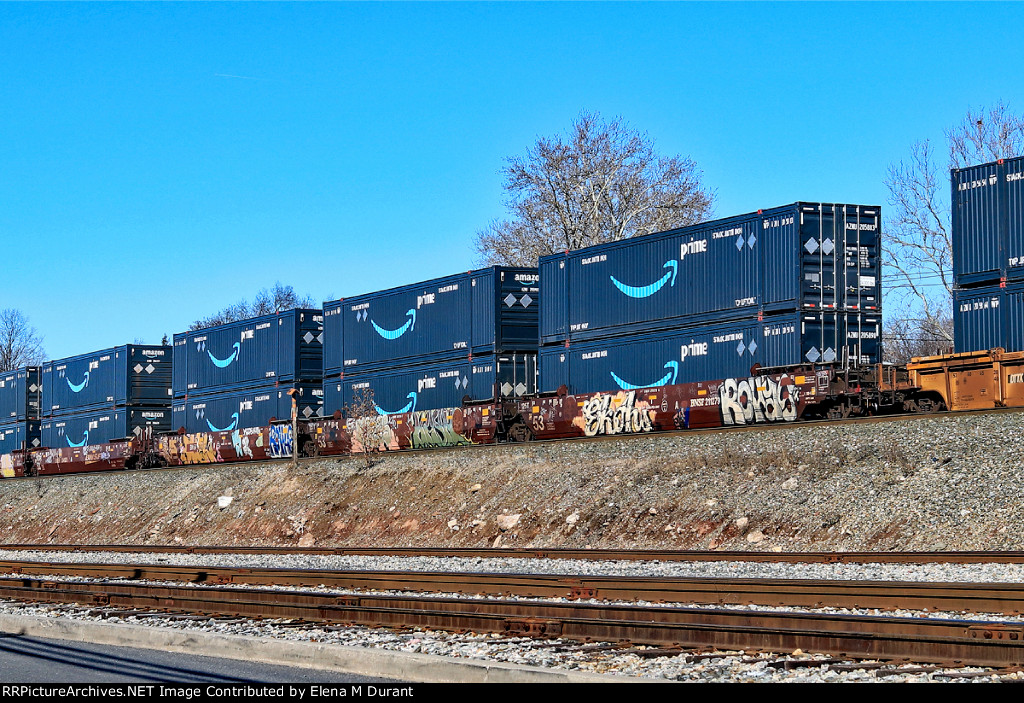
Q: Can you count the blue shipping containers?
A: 12